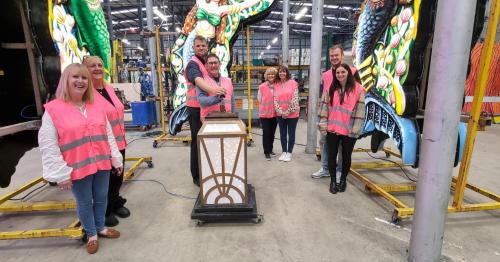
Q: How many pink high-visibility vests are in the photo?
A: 8